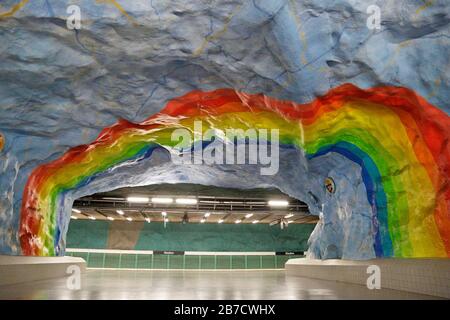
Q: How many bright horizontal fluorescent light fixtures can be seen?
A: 4